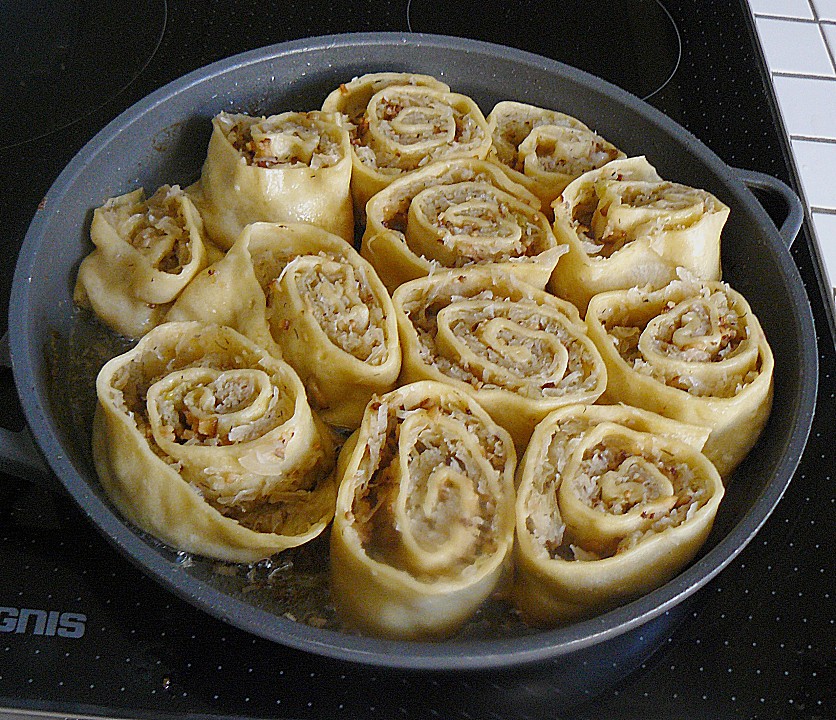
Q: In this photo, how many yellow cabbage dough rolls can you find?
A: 12